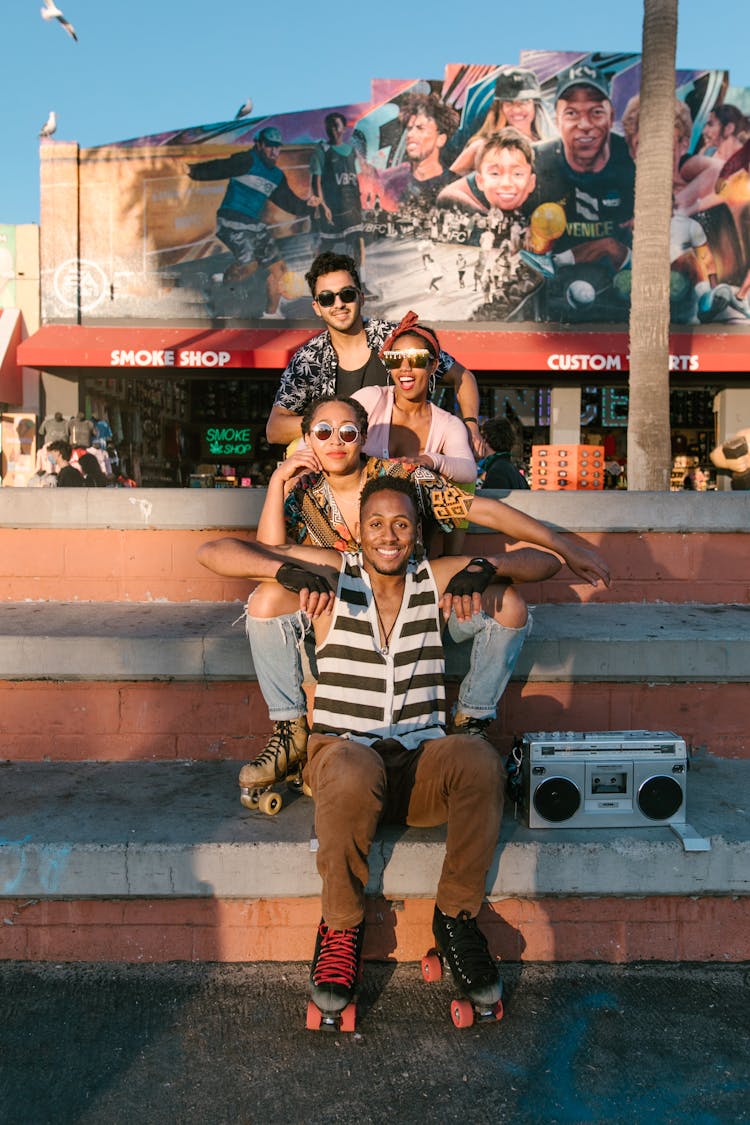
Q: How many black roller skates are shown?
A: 2